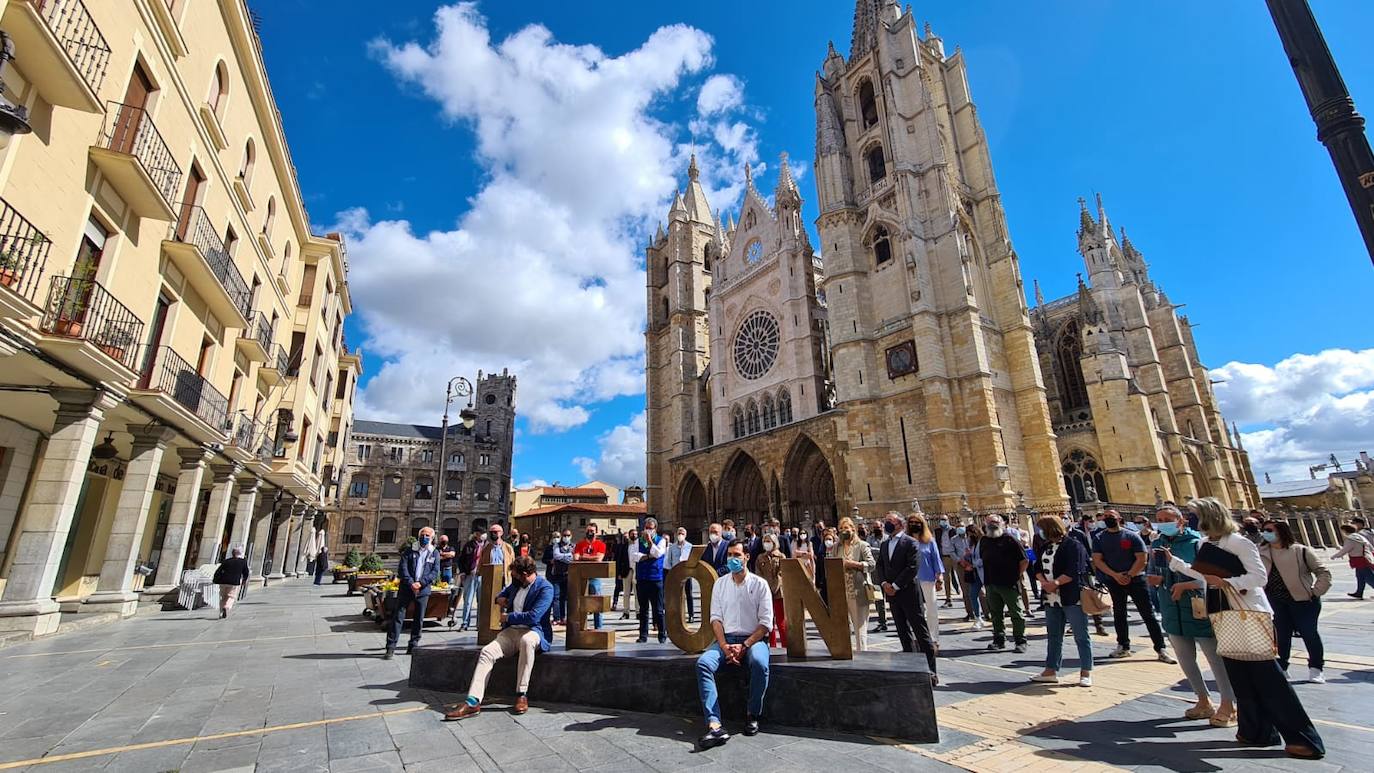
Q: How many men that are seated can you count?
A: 2